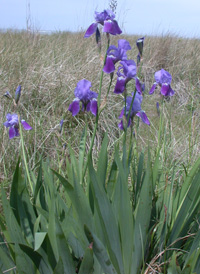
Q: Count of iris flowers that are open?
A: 7